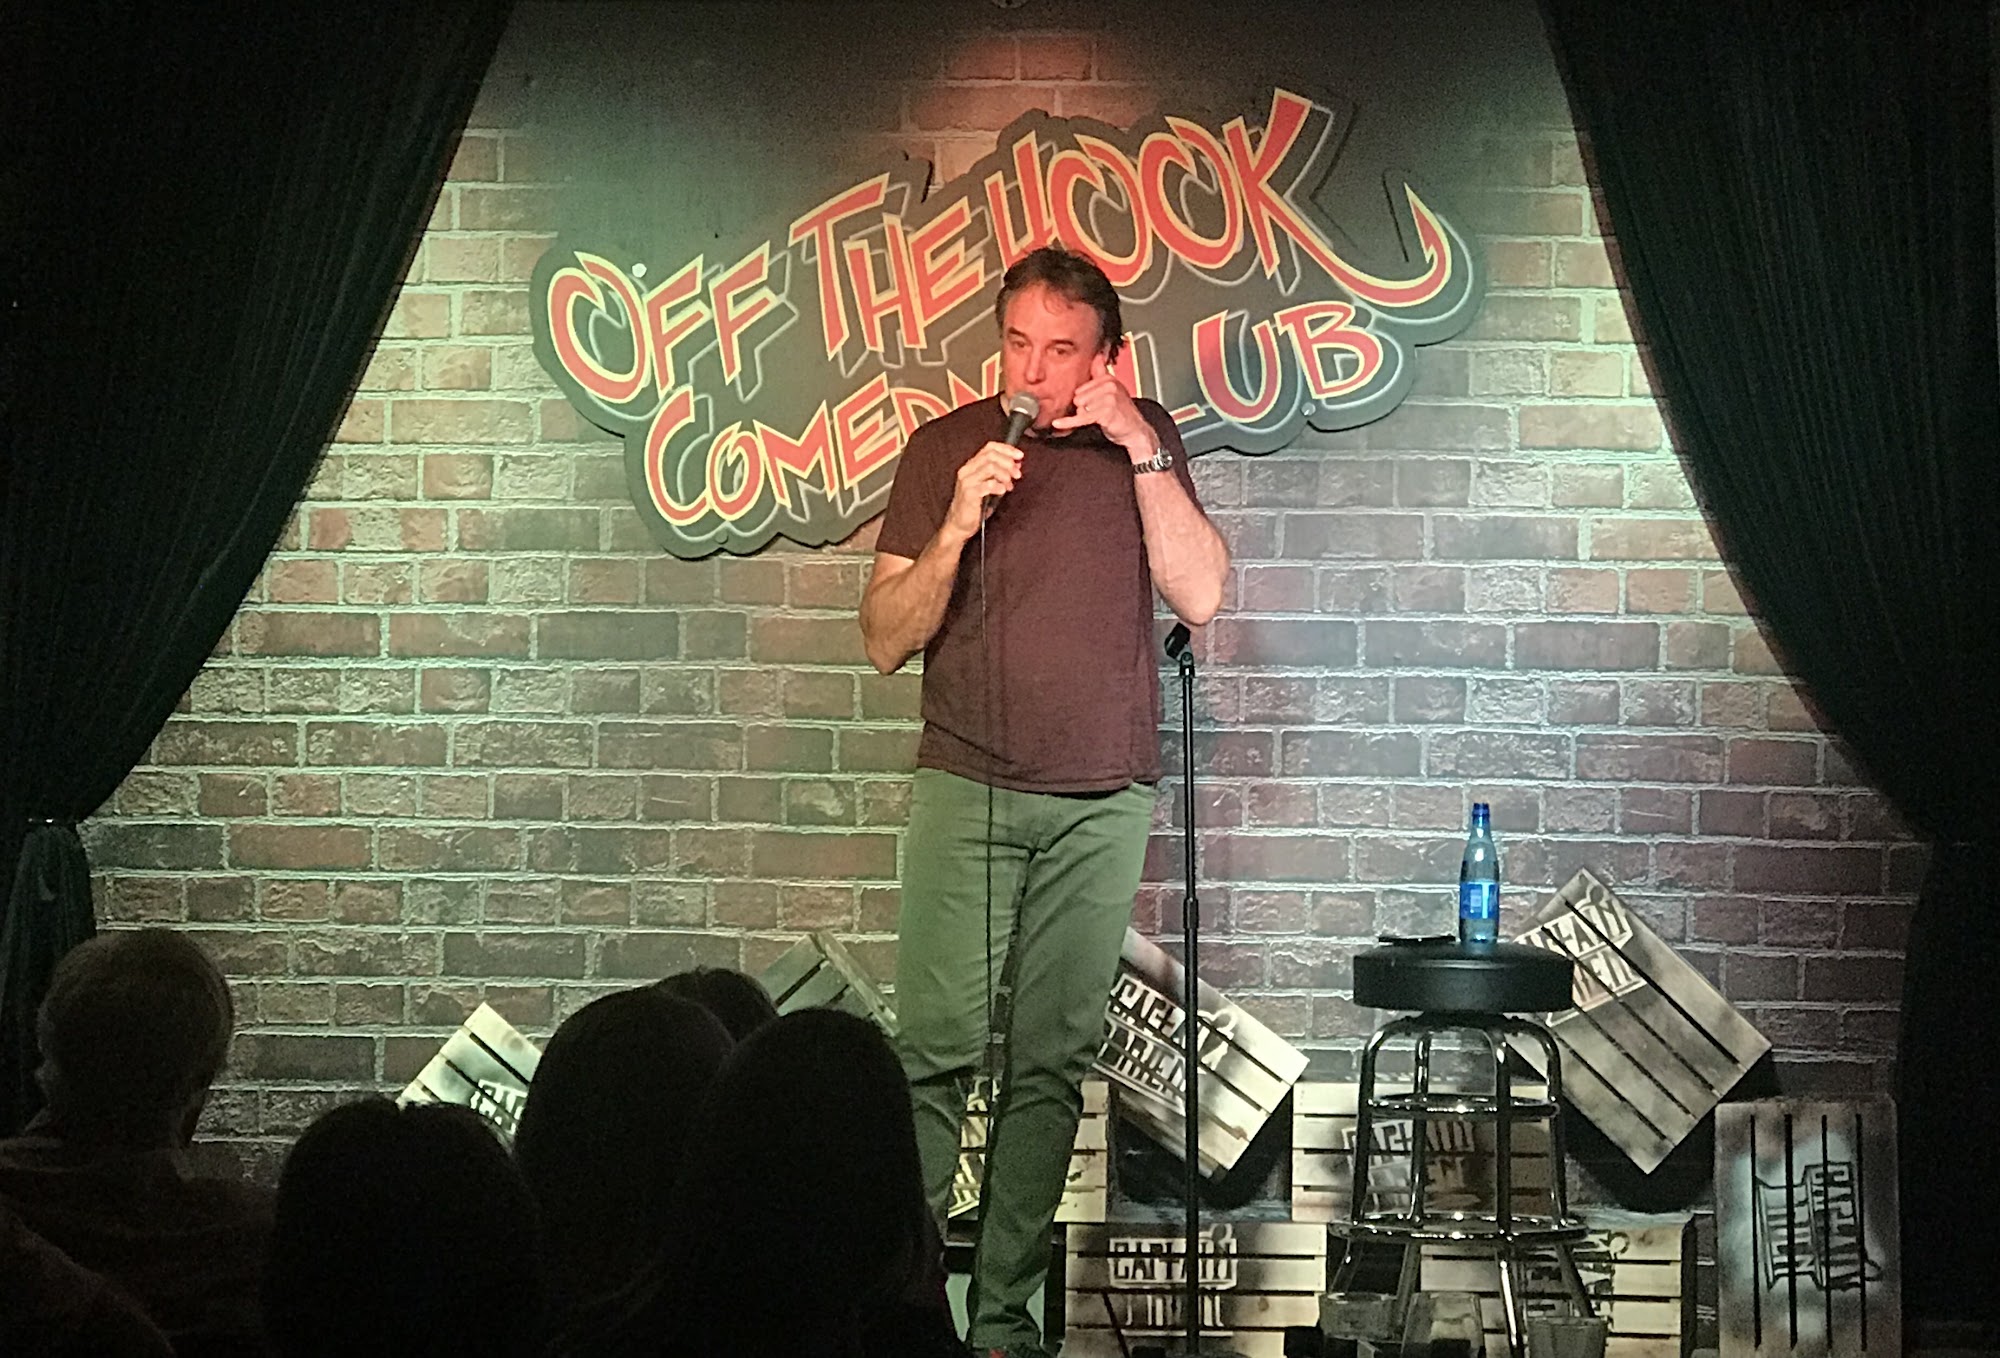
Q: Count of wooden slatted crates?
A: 9